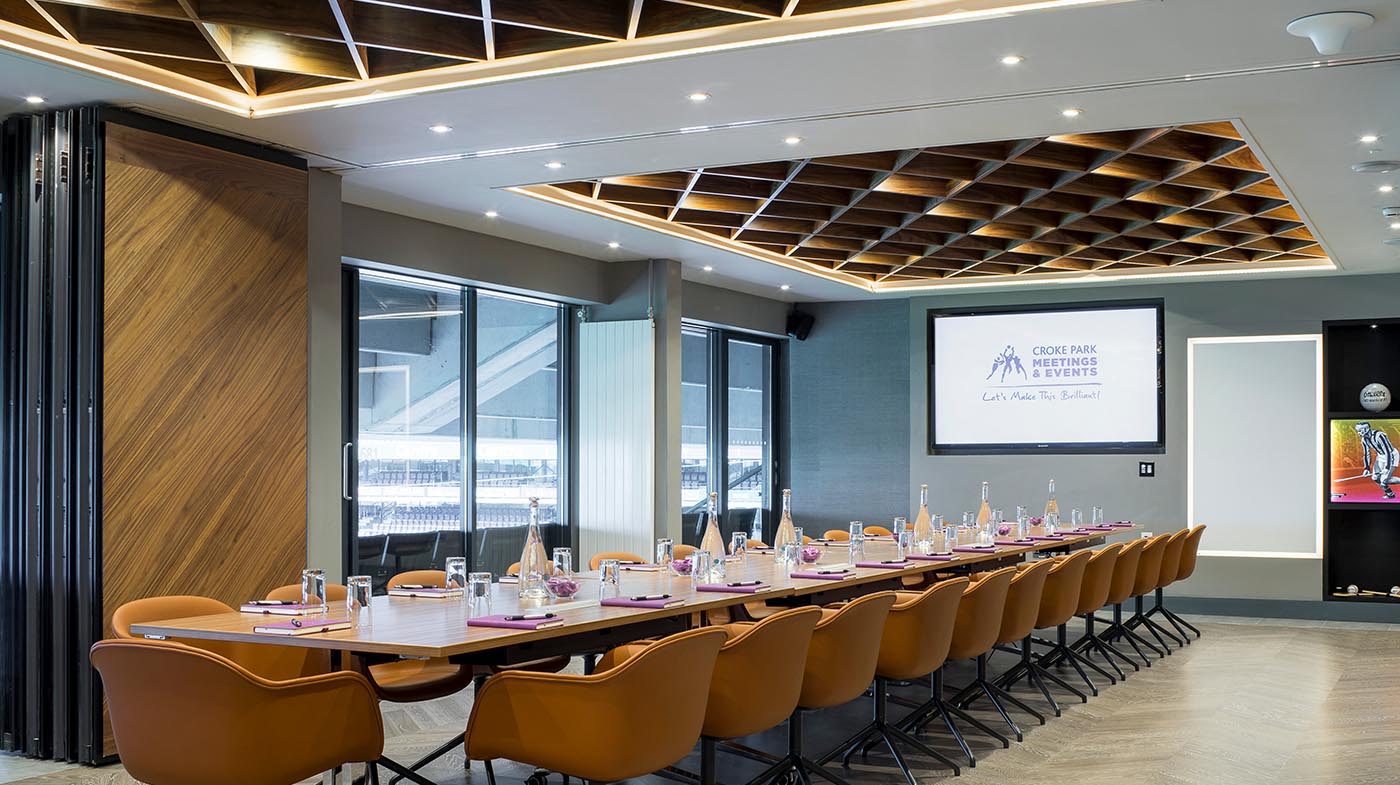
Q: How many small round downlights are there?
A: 14